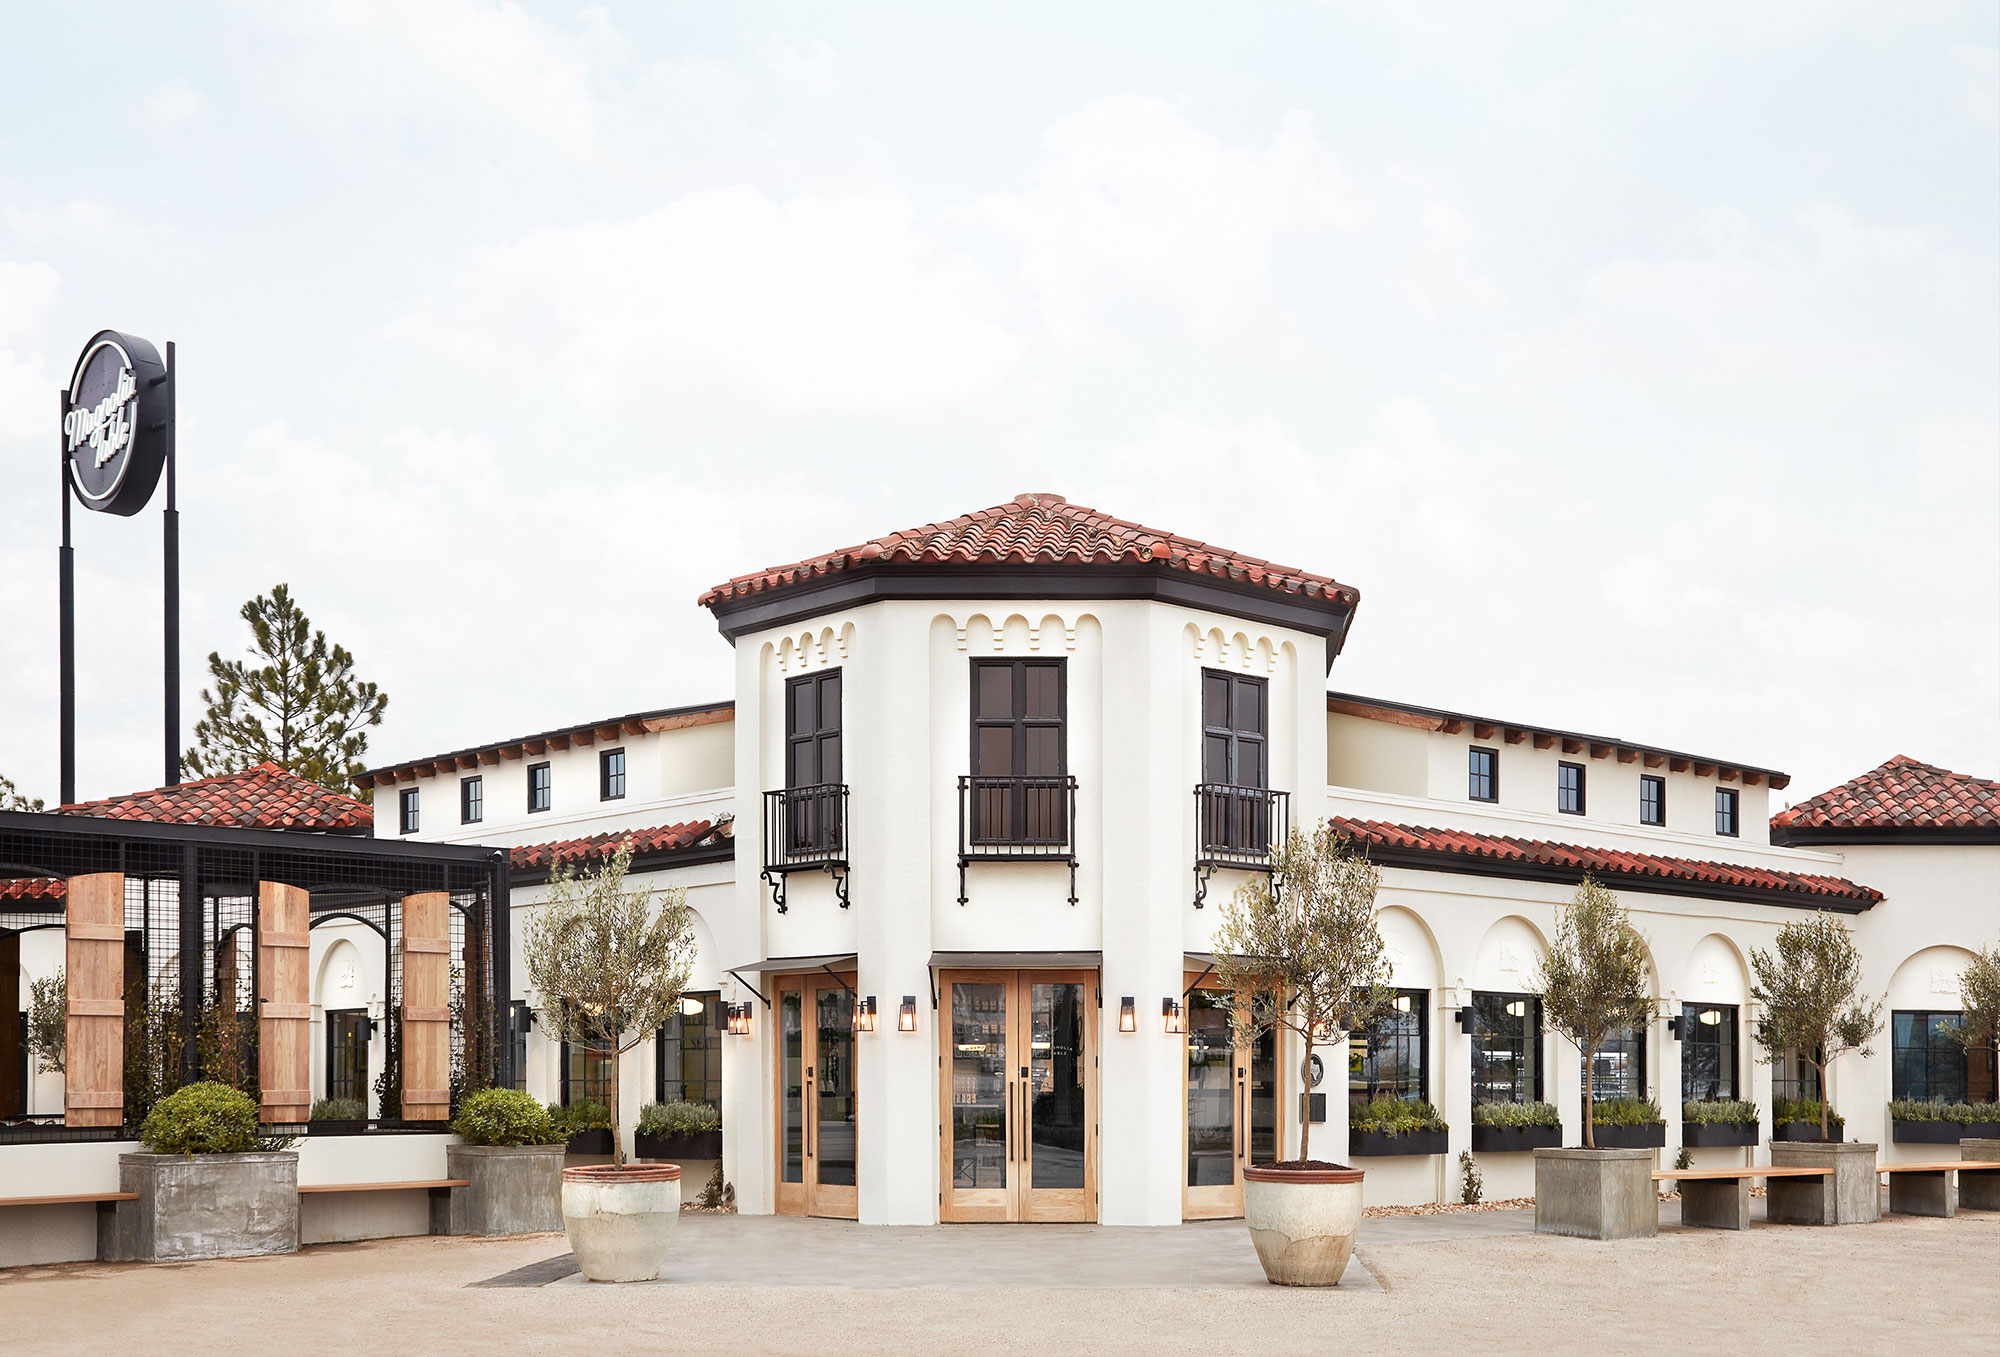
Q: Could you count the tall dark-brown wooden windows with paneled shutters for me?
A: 3